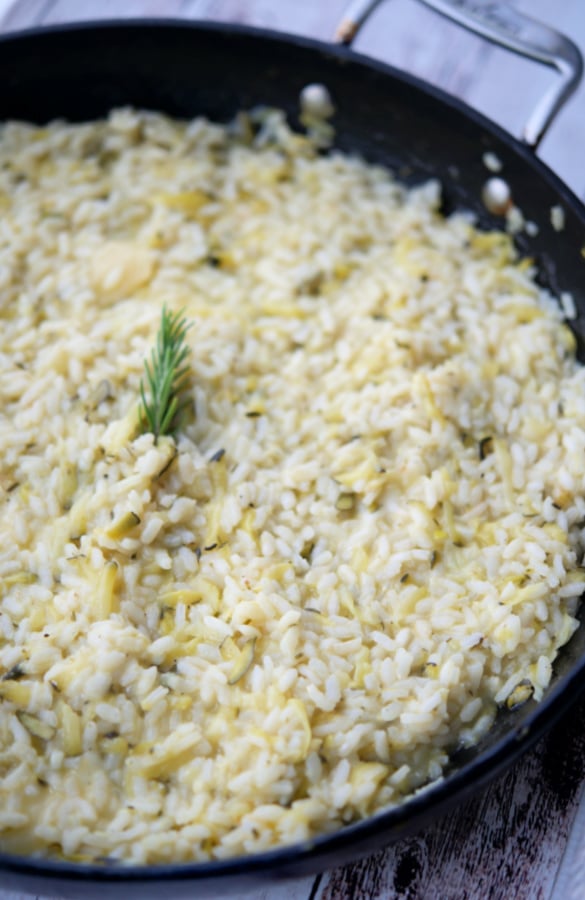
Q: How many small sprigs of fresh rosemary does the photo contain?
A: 1